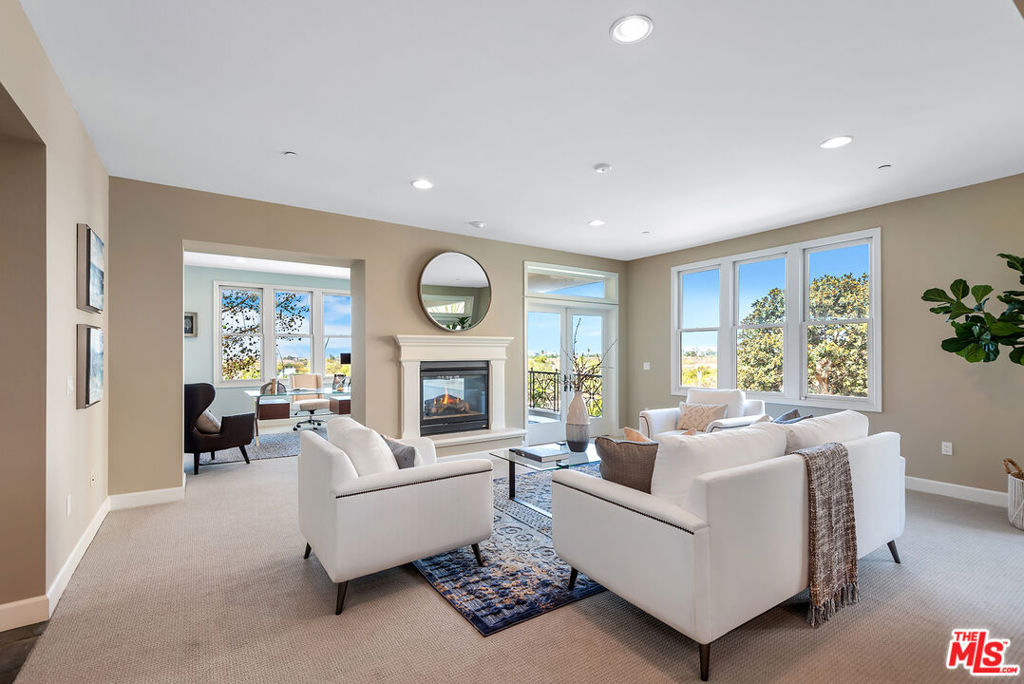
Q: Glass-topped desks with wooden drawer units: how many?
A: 1